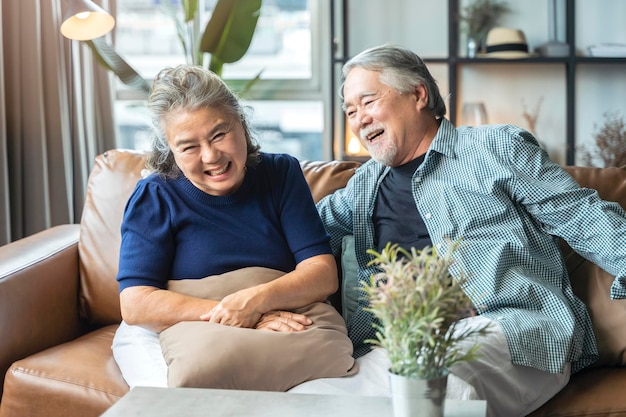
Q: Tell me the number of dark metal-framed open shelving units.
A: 1